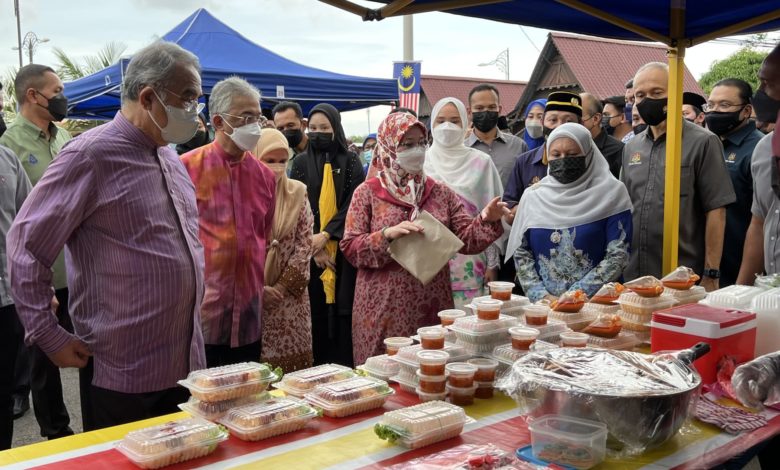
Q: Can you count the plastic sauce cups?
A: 15